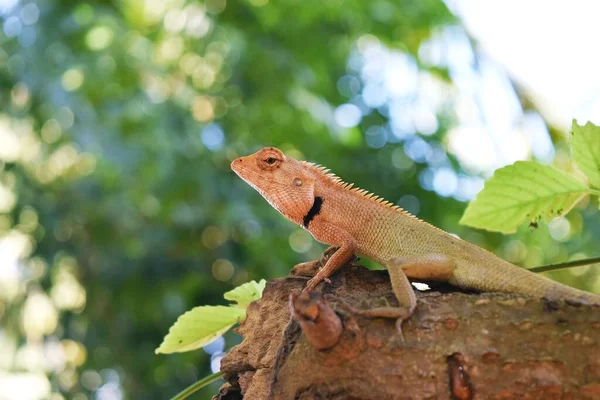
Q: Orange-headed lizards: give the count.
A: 1